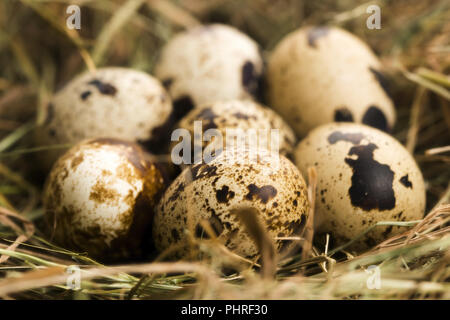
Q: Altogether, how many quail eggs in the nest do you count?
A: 7